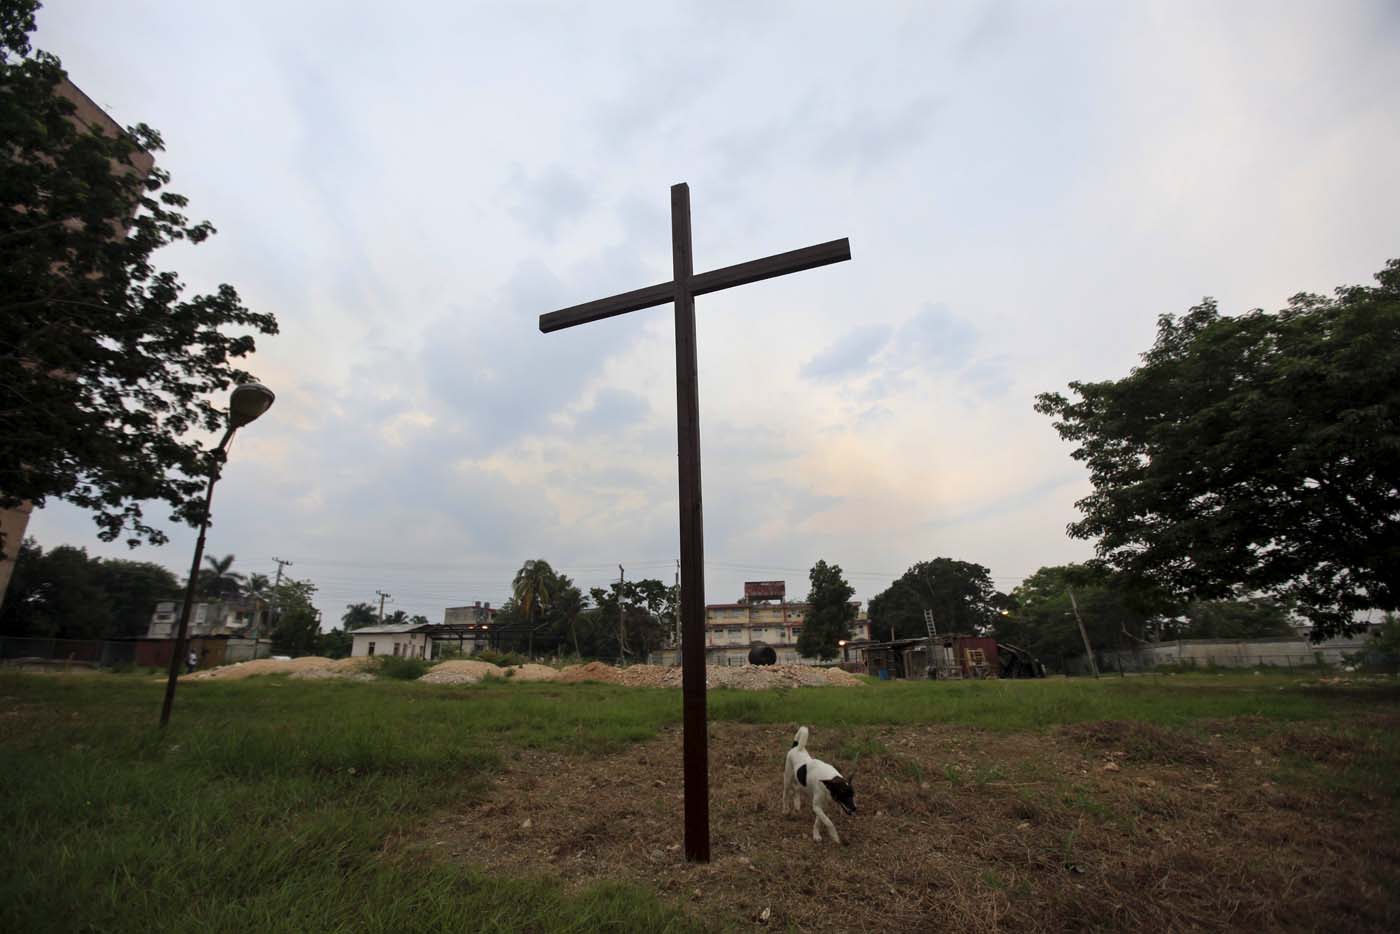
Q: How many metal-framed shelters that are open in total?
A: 1